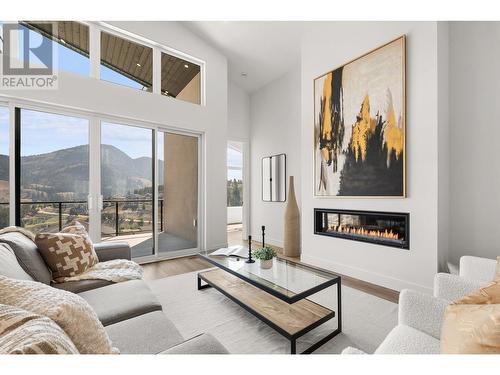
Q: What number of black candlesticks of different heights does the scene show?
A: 2